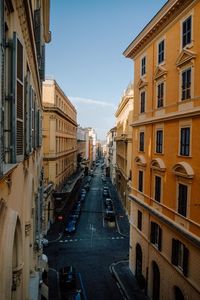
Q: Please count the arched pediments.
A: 3